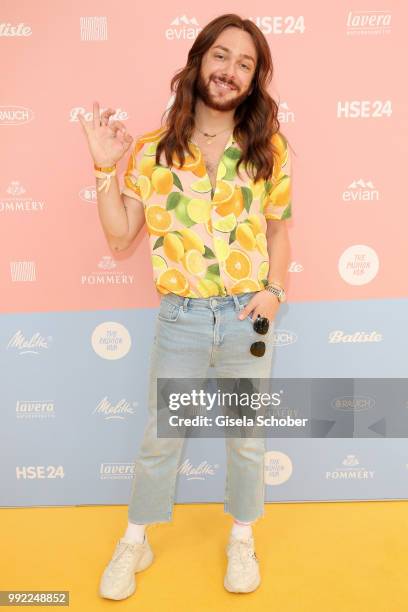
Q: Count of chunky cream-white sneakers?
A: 2